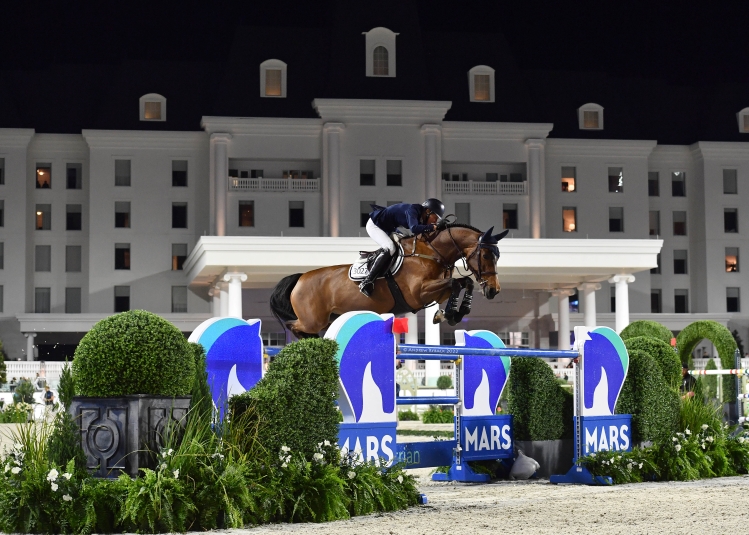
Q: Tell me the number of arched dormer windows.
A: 6